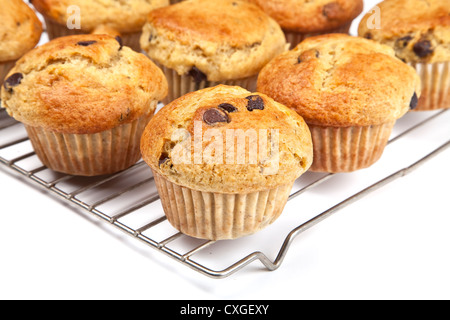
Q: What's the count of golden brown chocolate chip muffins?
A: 8